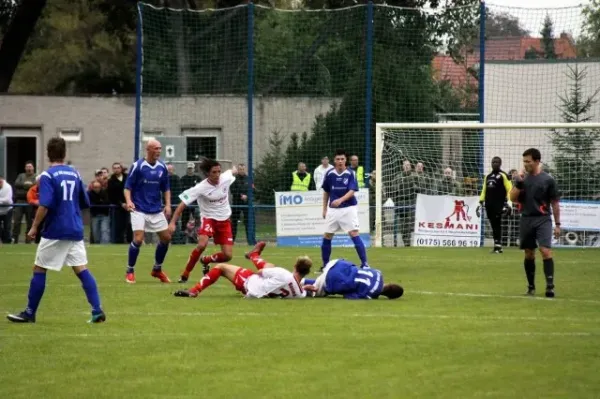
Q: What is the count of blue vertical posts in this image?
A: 4